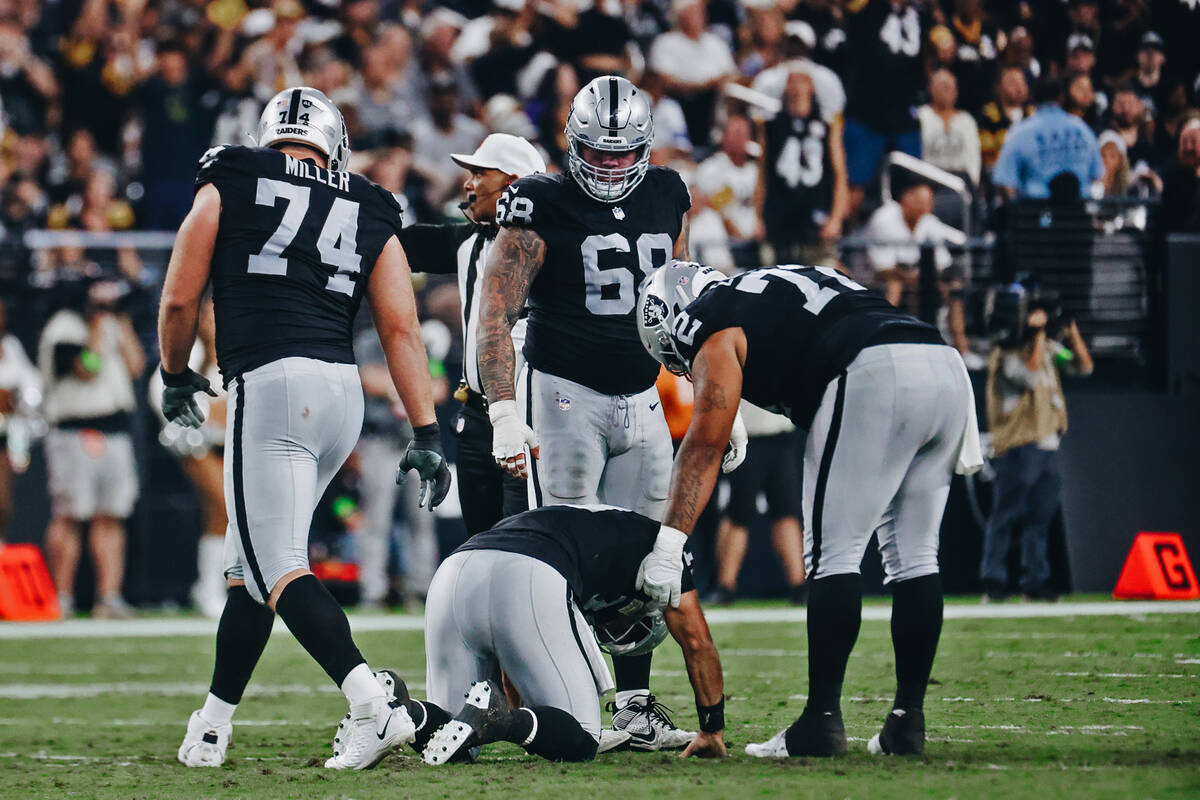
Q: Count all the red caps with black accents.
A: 0